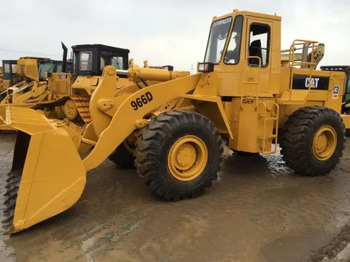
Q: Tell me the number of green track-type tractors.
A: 0